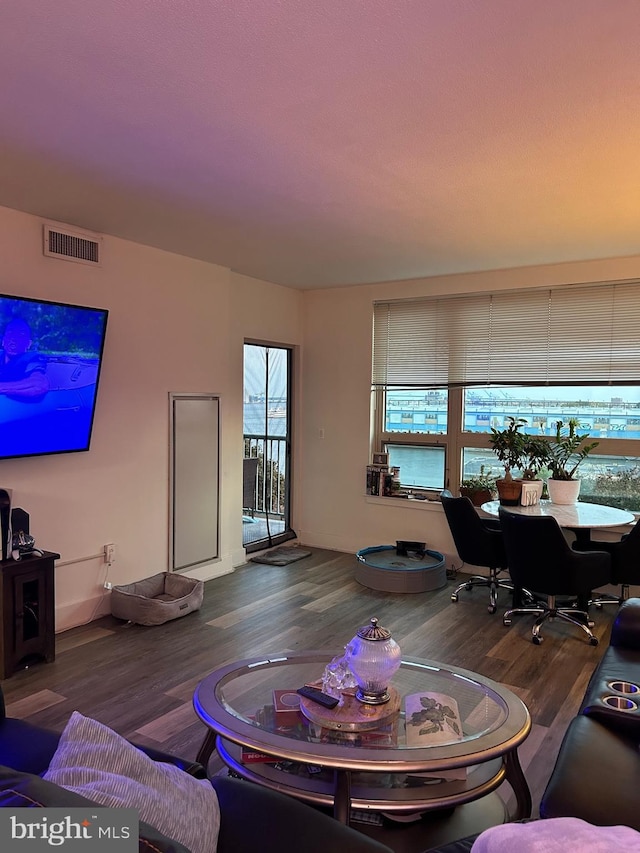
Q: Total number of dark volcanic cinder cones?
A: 0